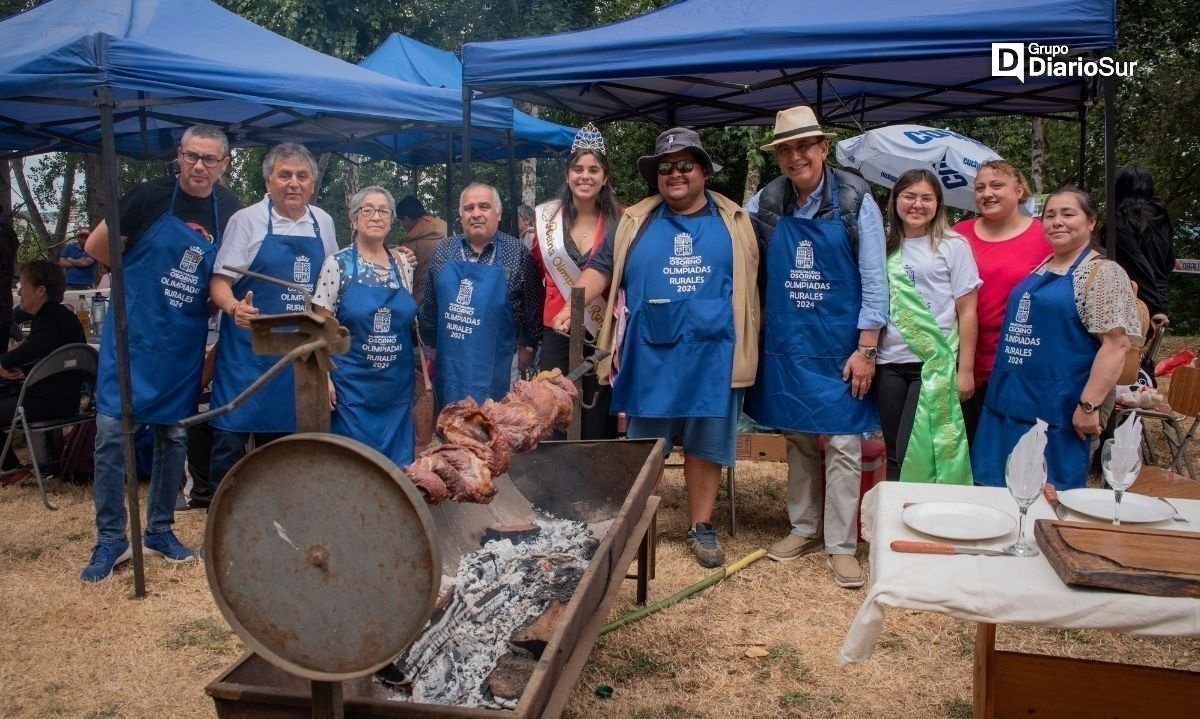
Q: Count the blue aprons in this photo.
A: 7